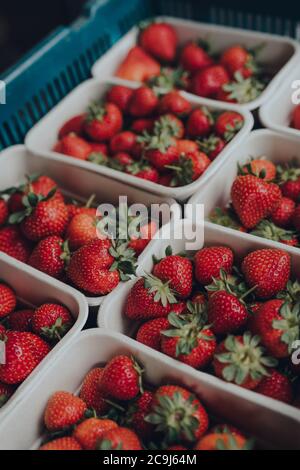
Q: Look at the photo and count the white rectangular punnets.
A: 8